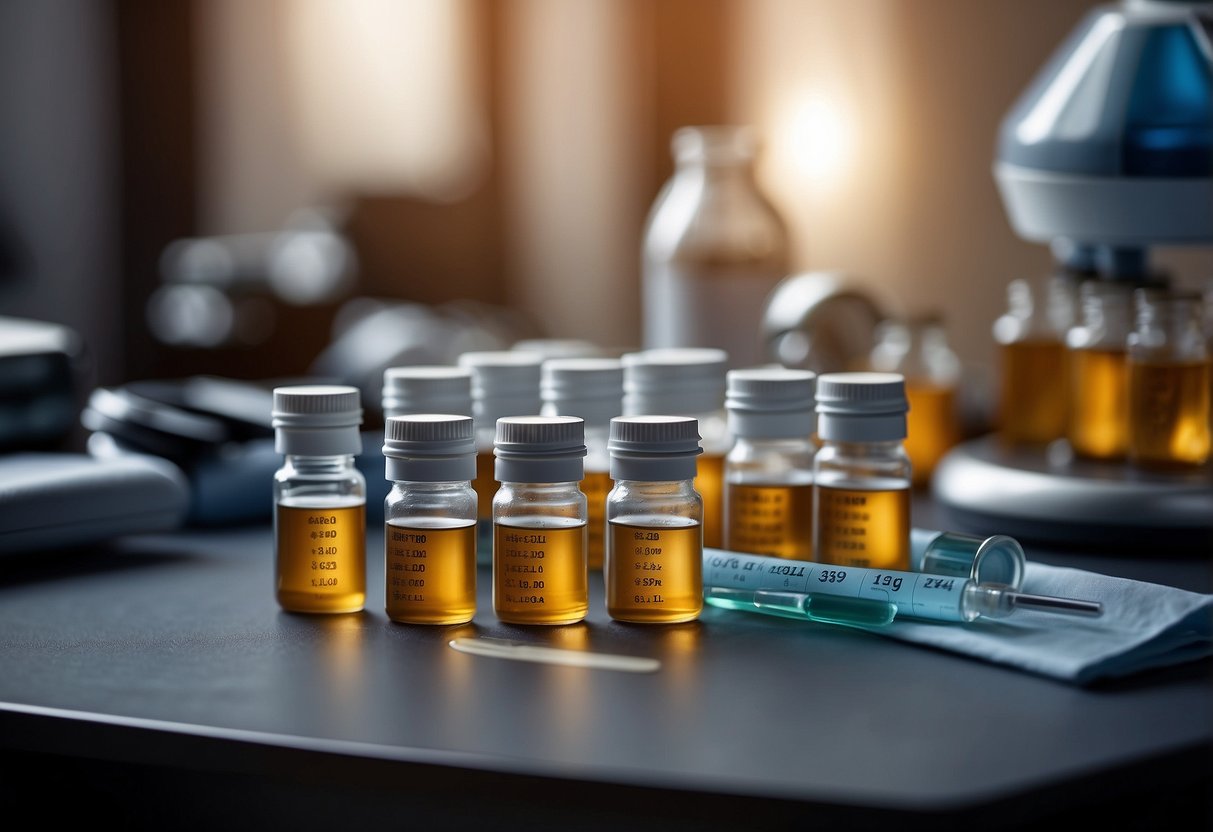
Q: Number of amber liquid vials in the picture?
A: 14